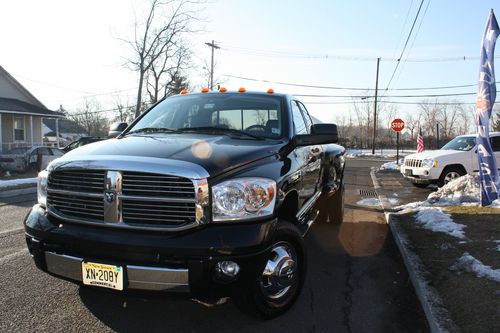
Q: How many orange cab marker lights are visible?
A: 5